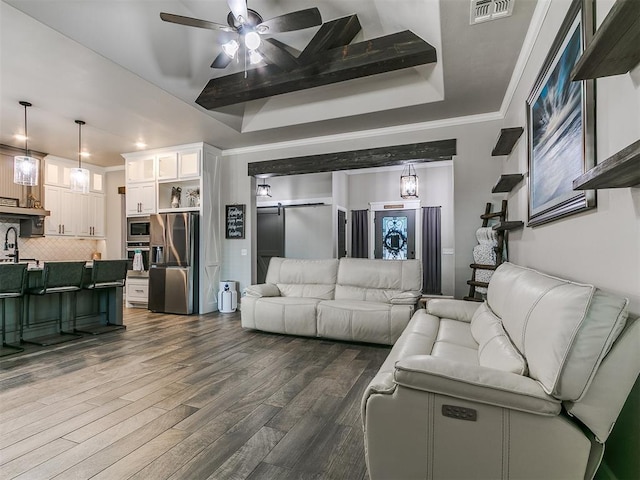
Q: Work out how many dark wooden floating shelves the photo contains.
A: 5